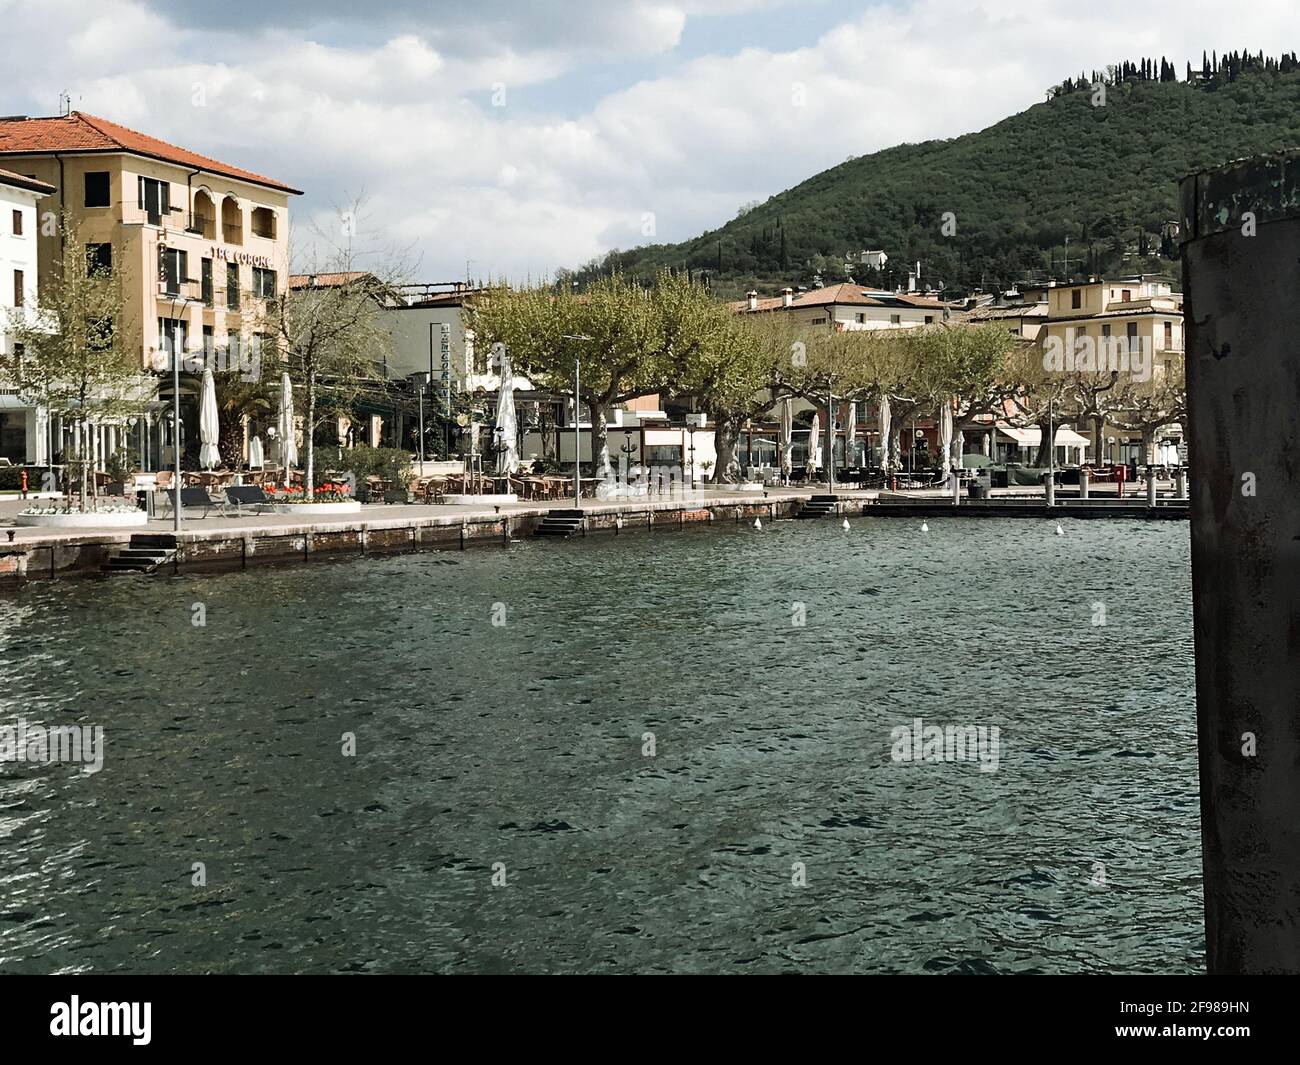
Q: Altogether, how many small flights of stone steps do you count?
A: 3